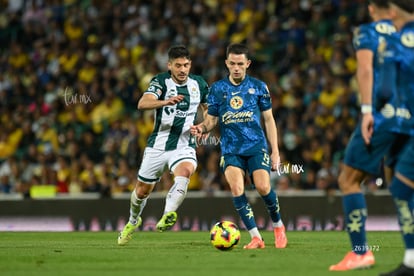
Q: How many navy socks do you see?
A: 4